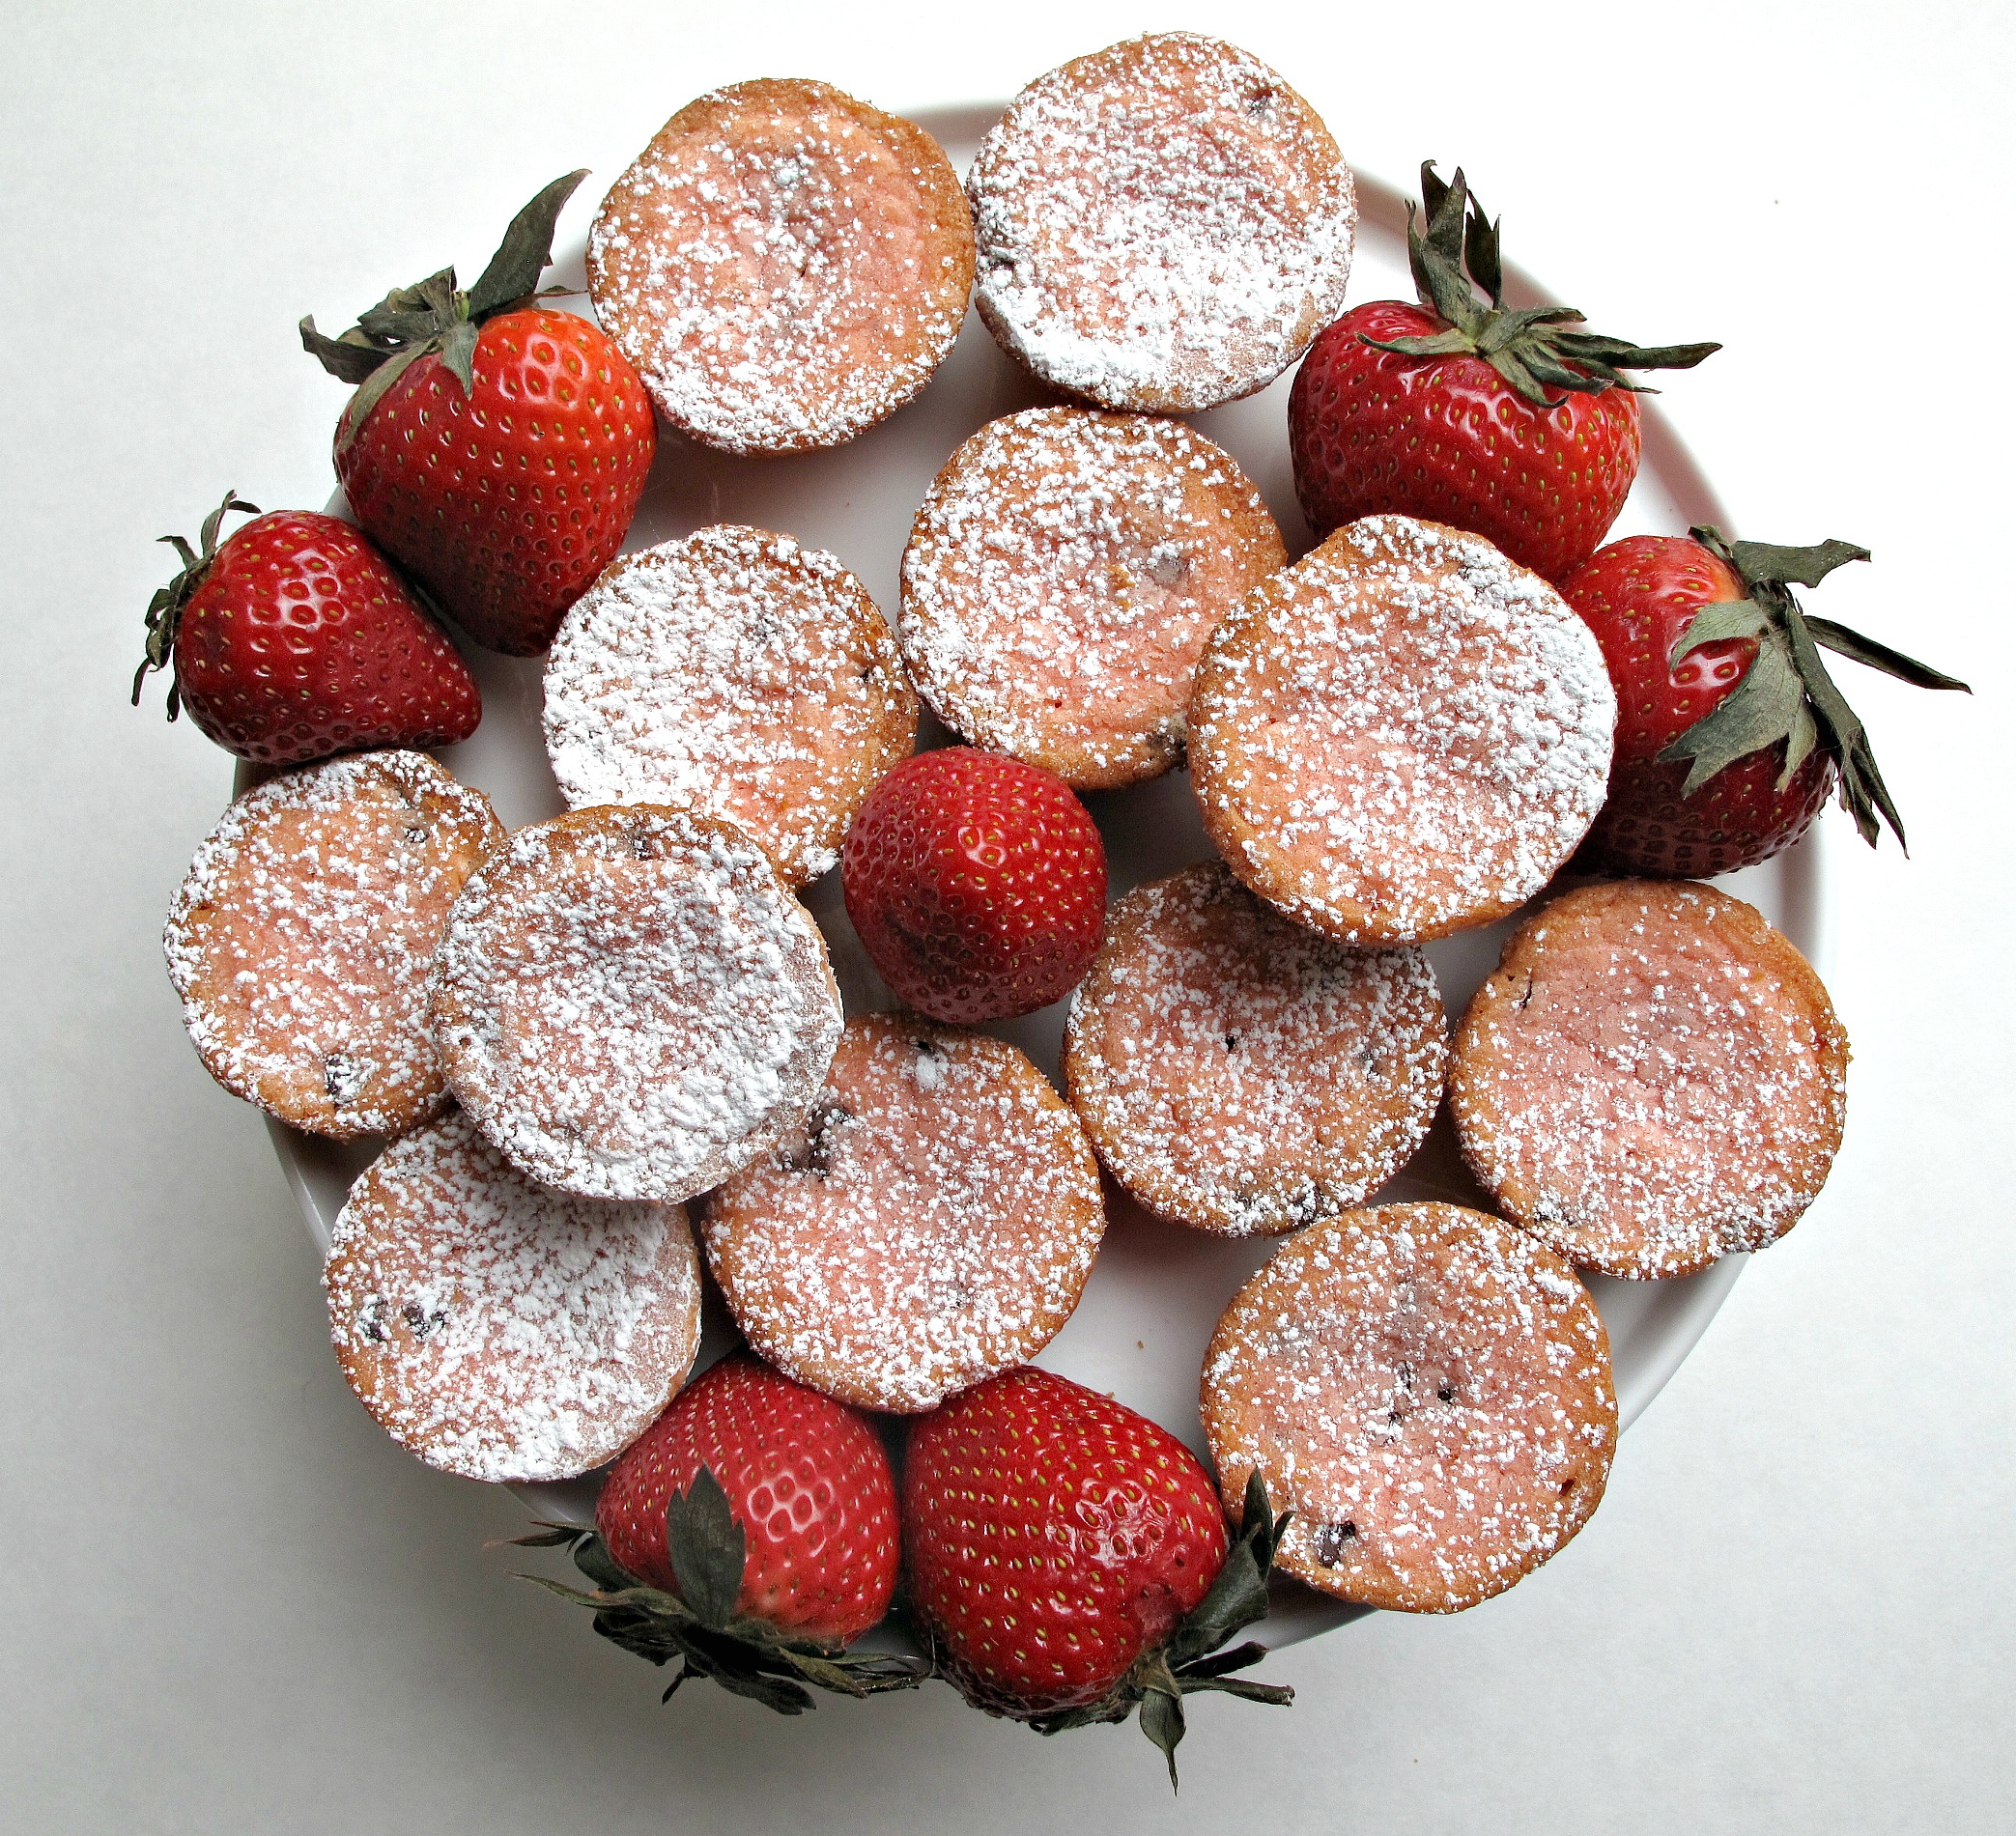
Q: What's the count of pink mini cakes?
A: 12